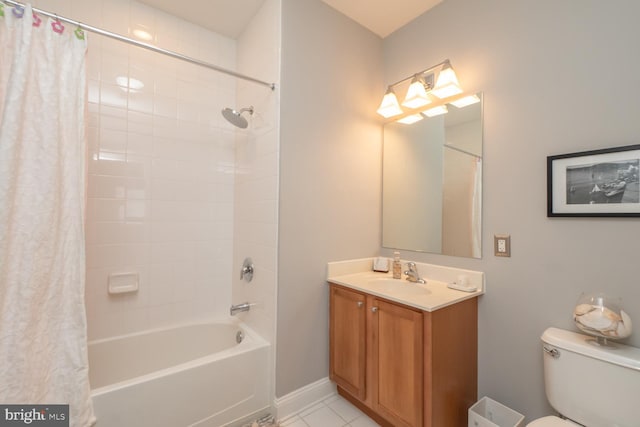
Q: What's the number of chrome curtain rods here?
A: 1